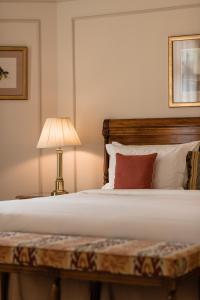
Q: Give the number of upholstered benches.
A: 1